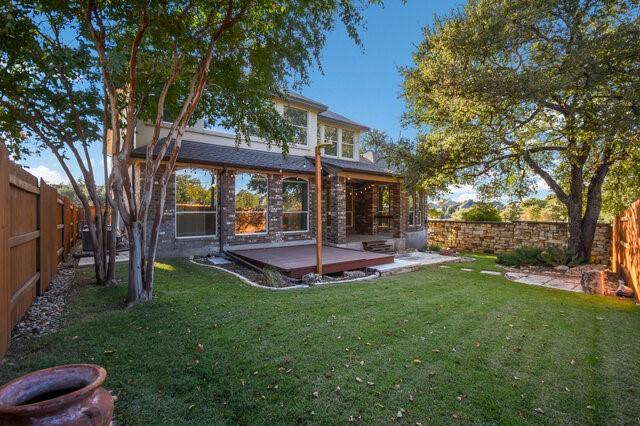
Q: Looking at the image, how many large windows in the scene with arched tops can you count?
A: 3